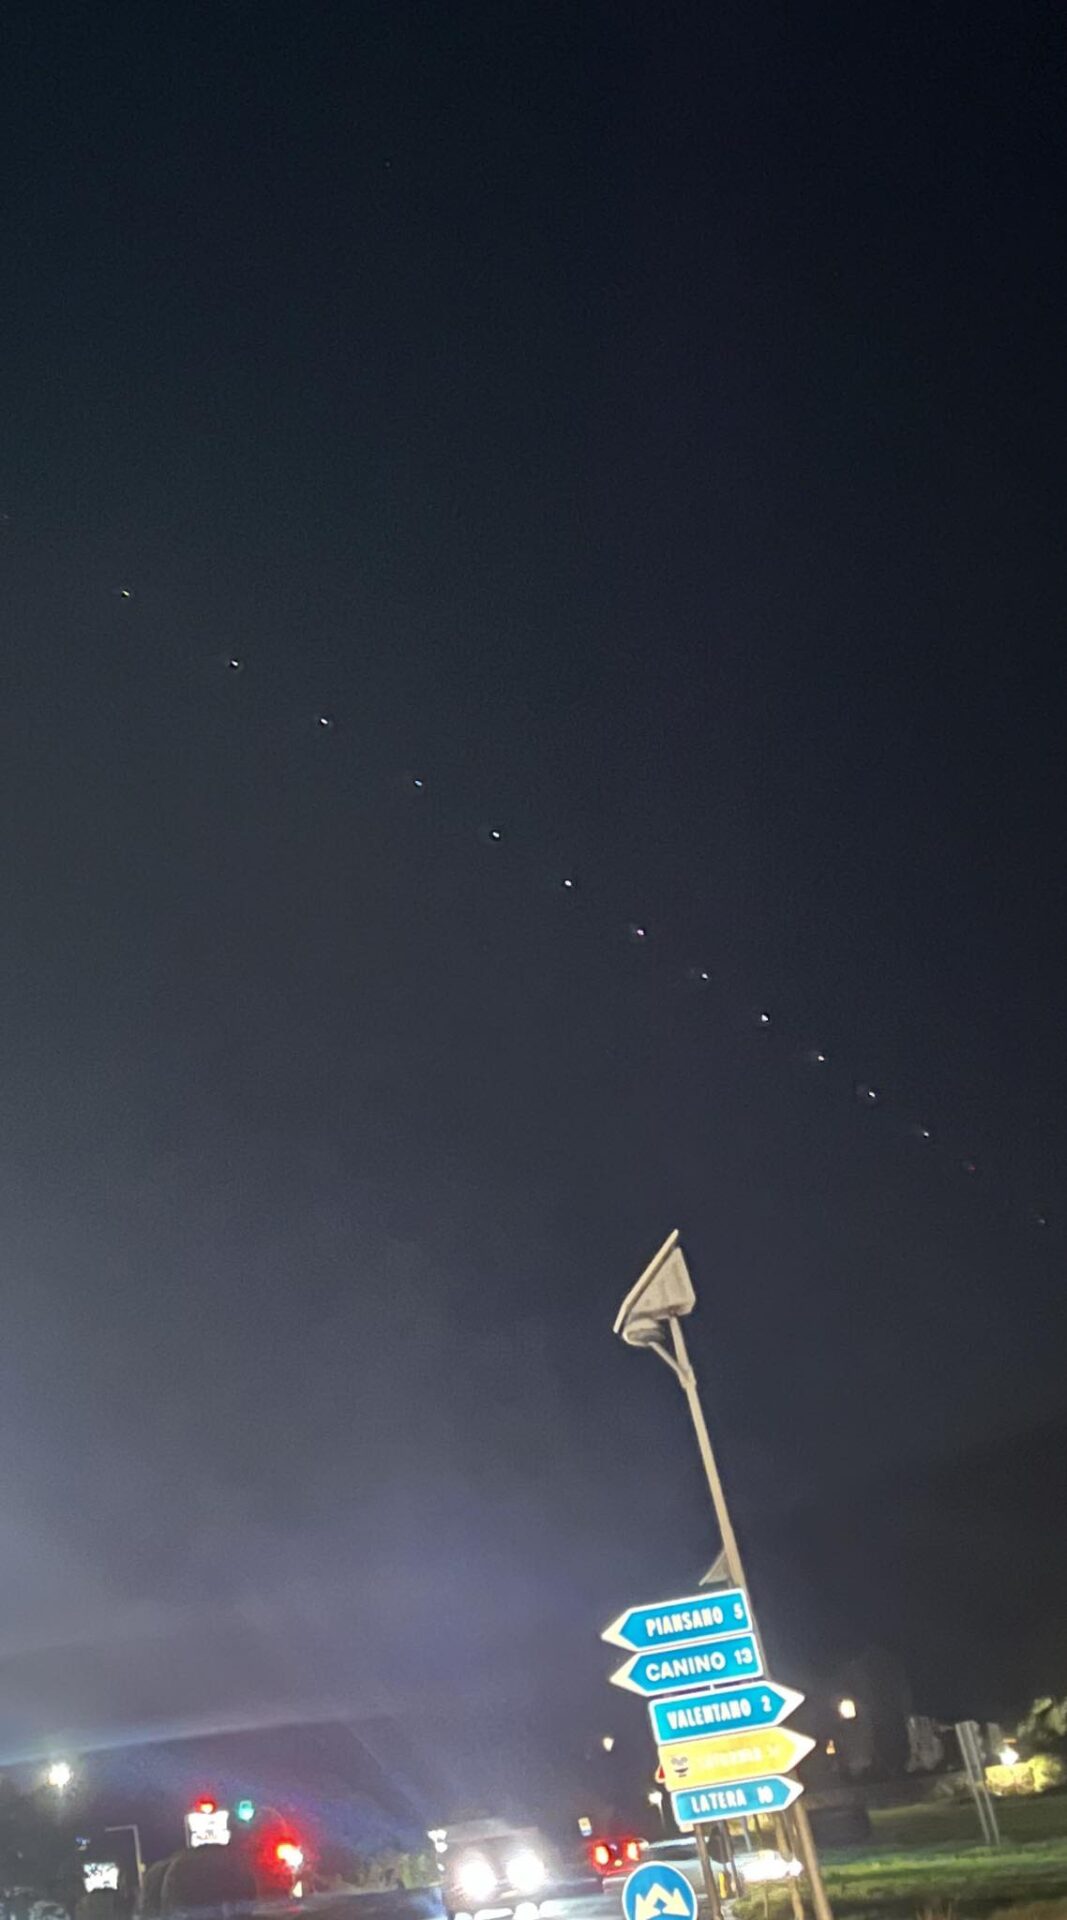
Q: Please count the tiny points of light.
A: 14